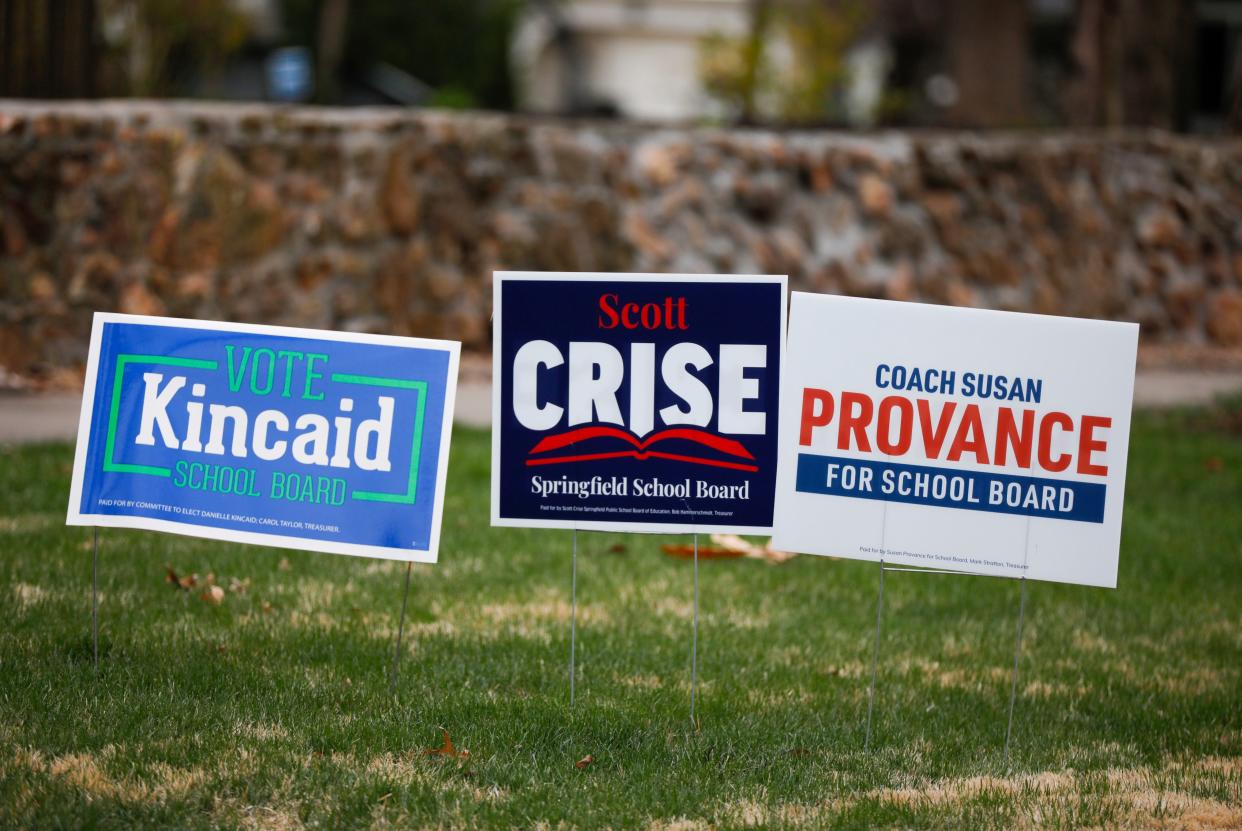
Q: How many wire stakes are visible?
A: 6